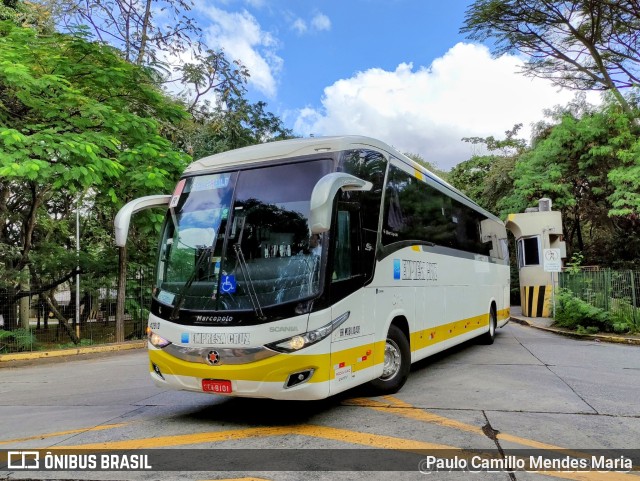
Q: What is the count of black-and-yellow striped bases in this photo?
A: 1